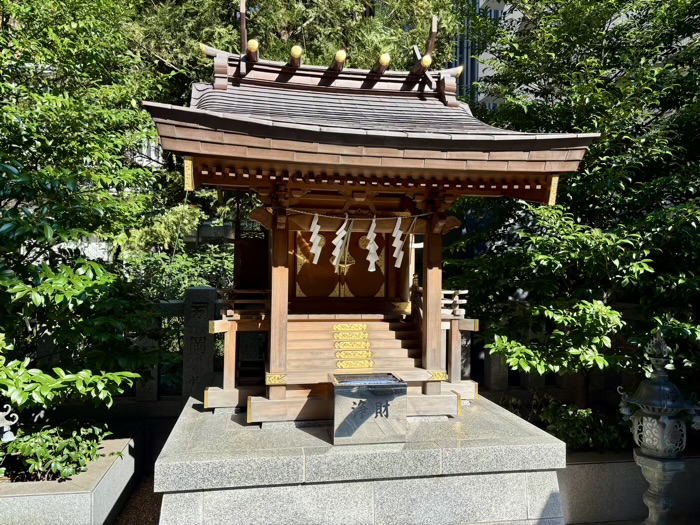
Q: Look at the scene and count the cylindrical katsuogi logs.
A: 5